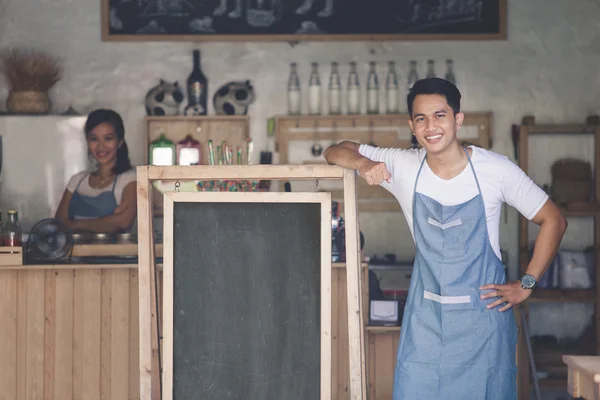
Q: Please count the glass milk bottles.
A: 9